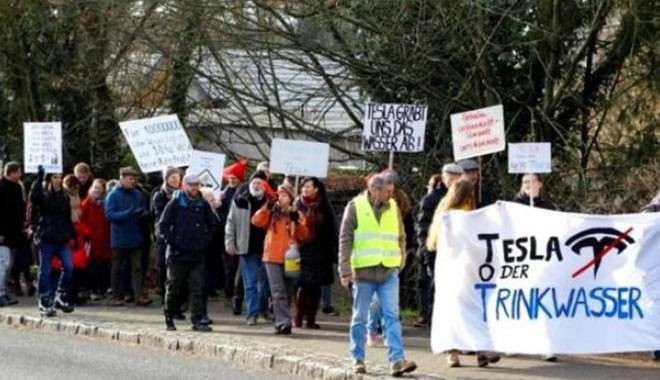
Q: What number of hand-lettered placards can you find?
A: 7